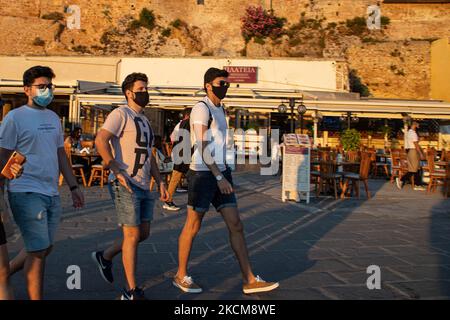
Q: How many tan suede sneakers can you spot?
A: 2